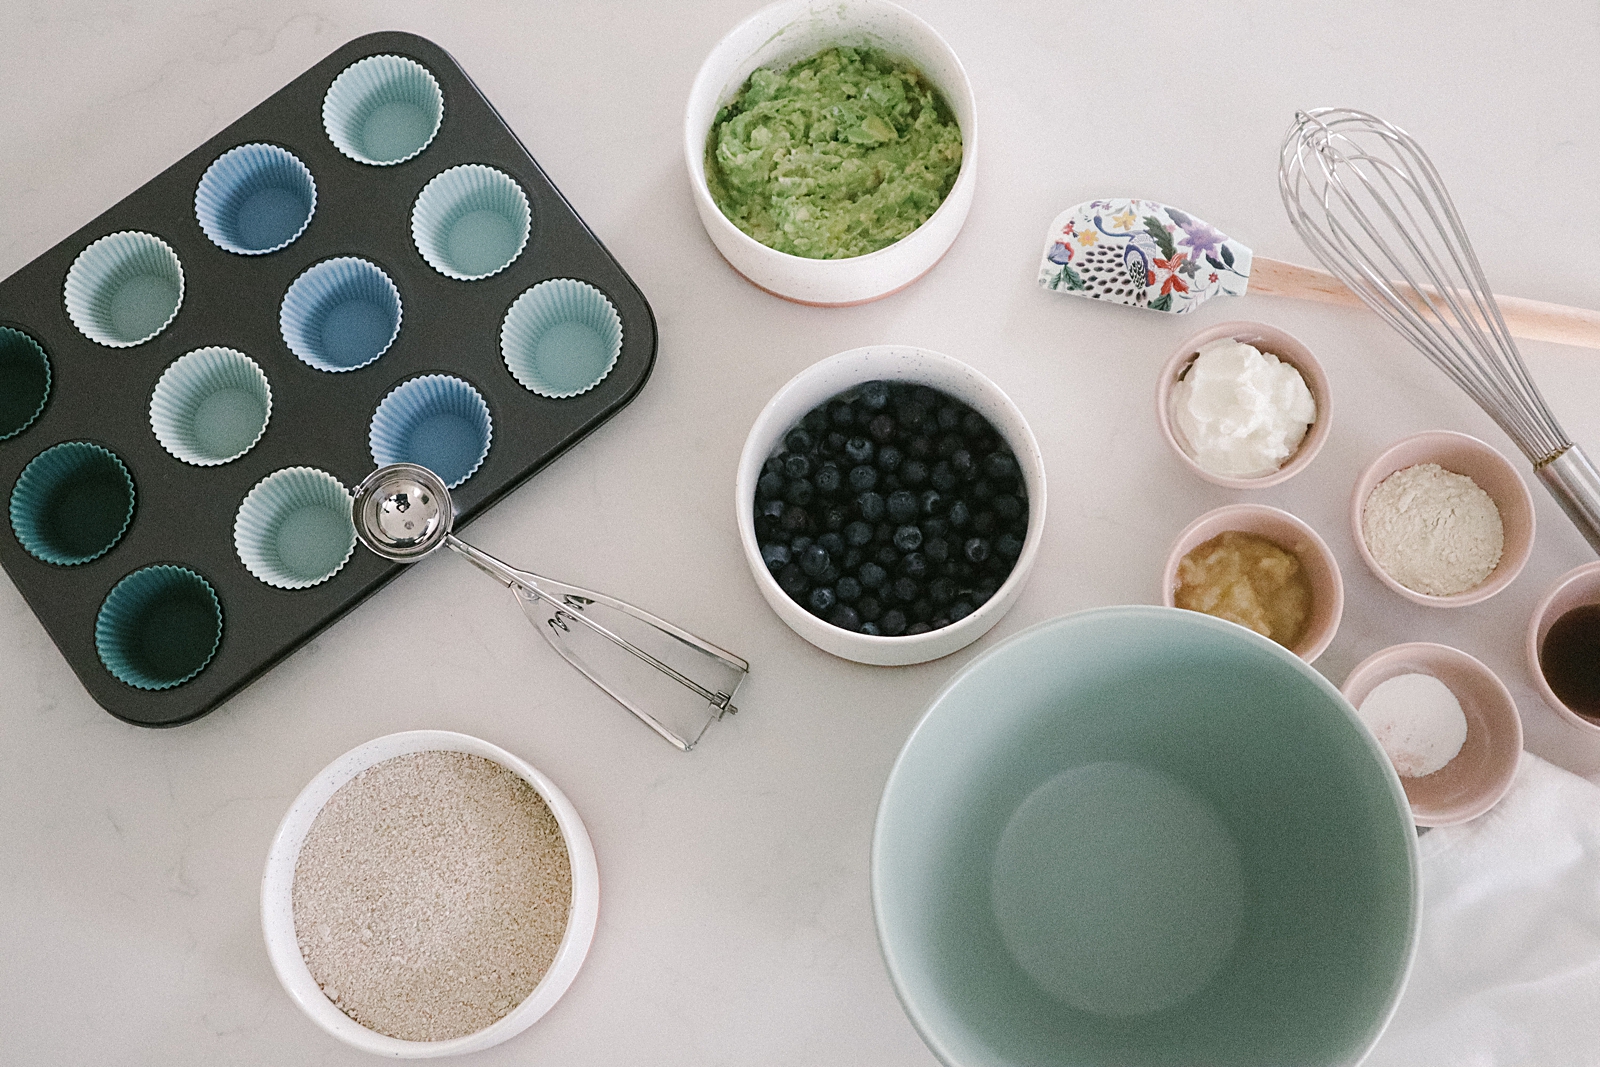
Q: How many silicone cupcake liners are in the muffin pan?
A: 12